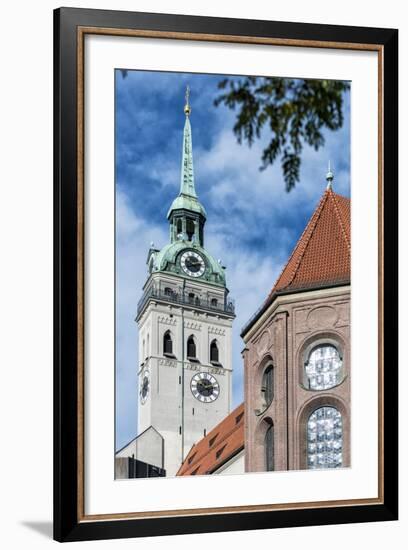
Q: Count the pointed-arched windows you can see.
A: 3